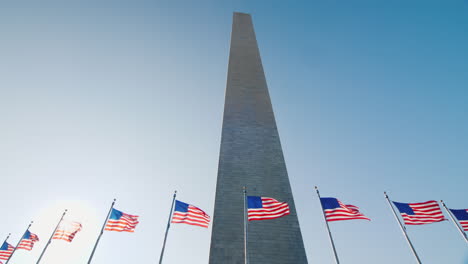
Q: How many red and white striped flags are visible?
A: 9